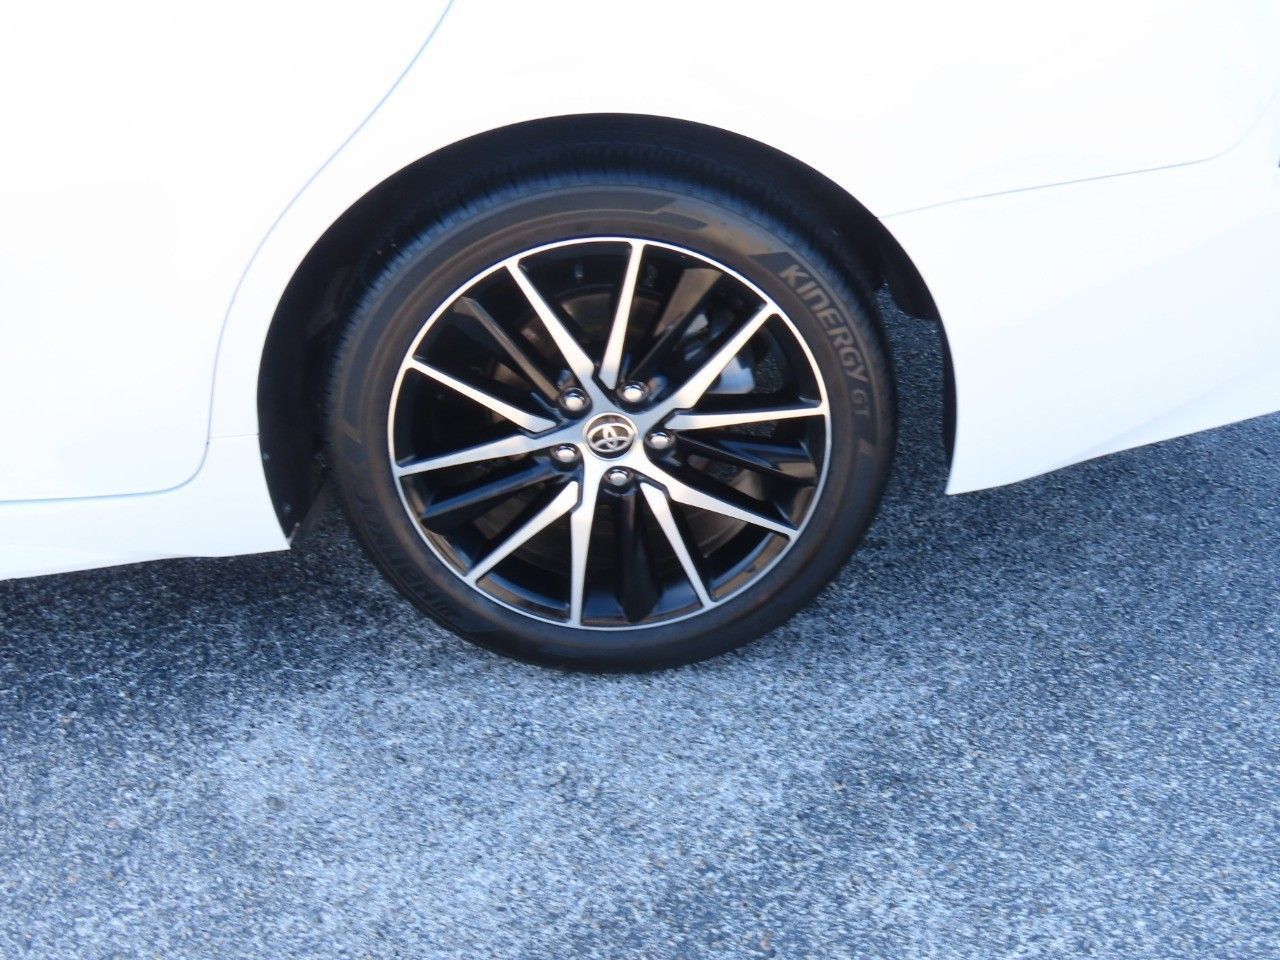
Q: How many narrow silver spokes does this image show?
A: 10